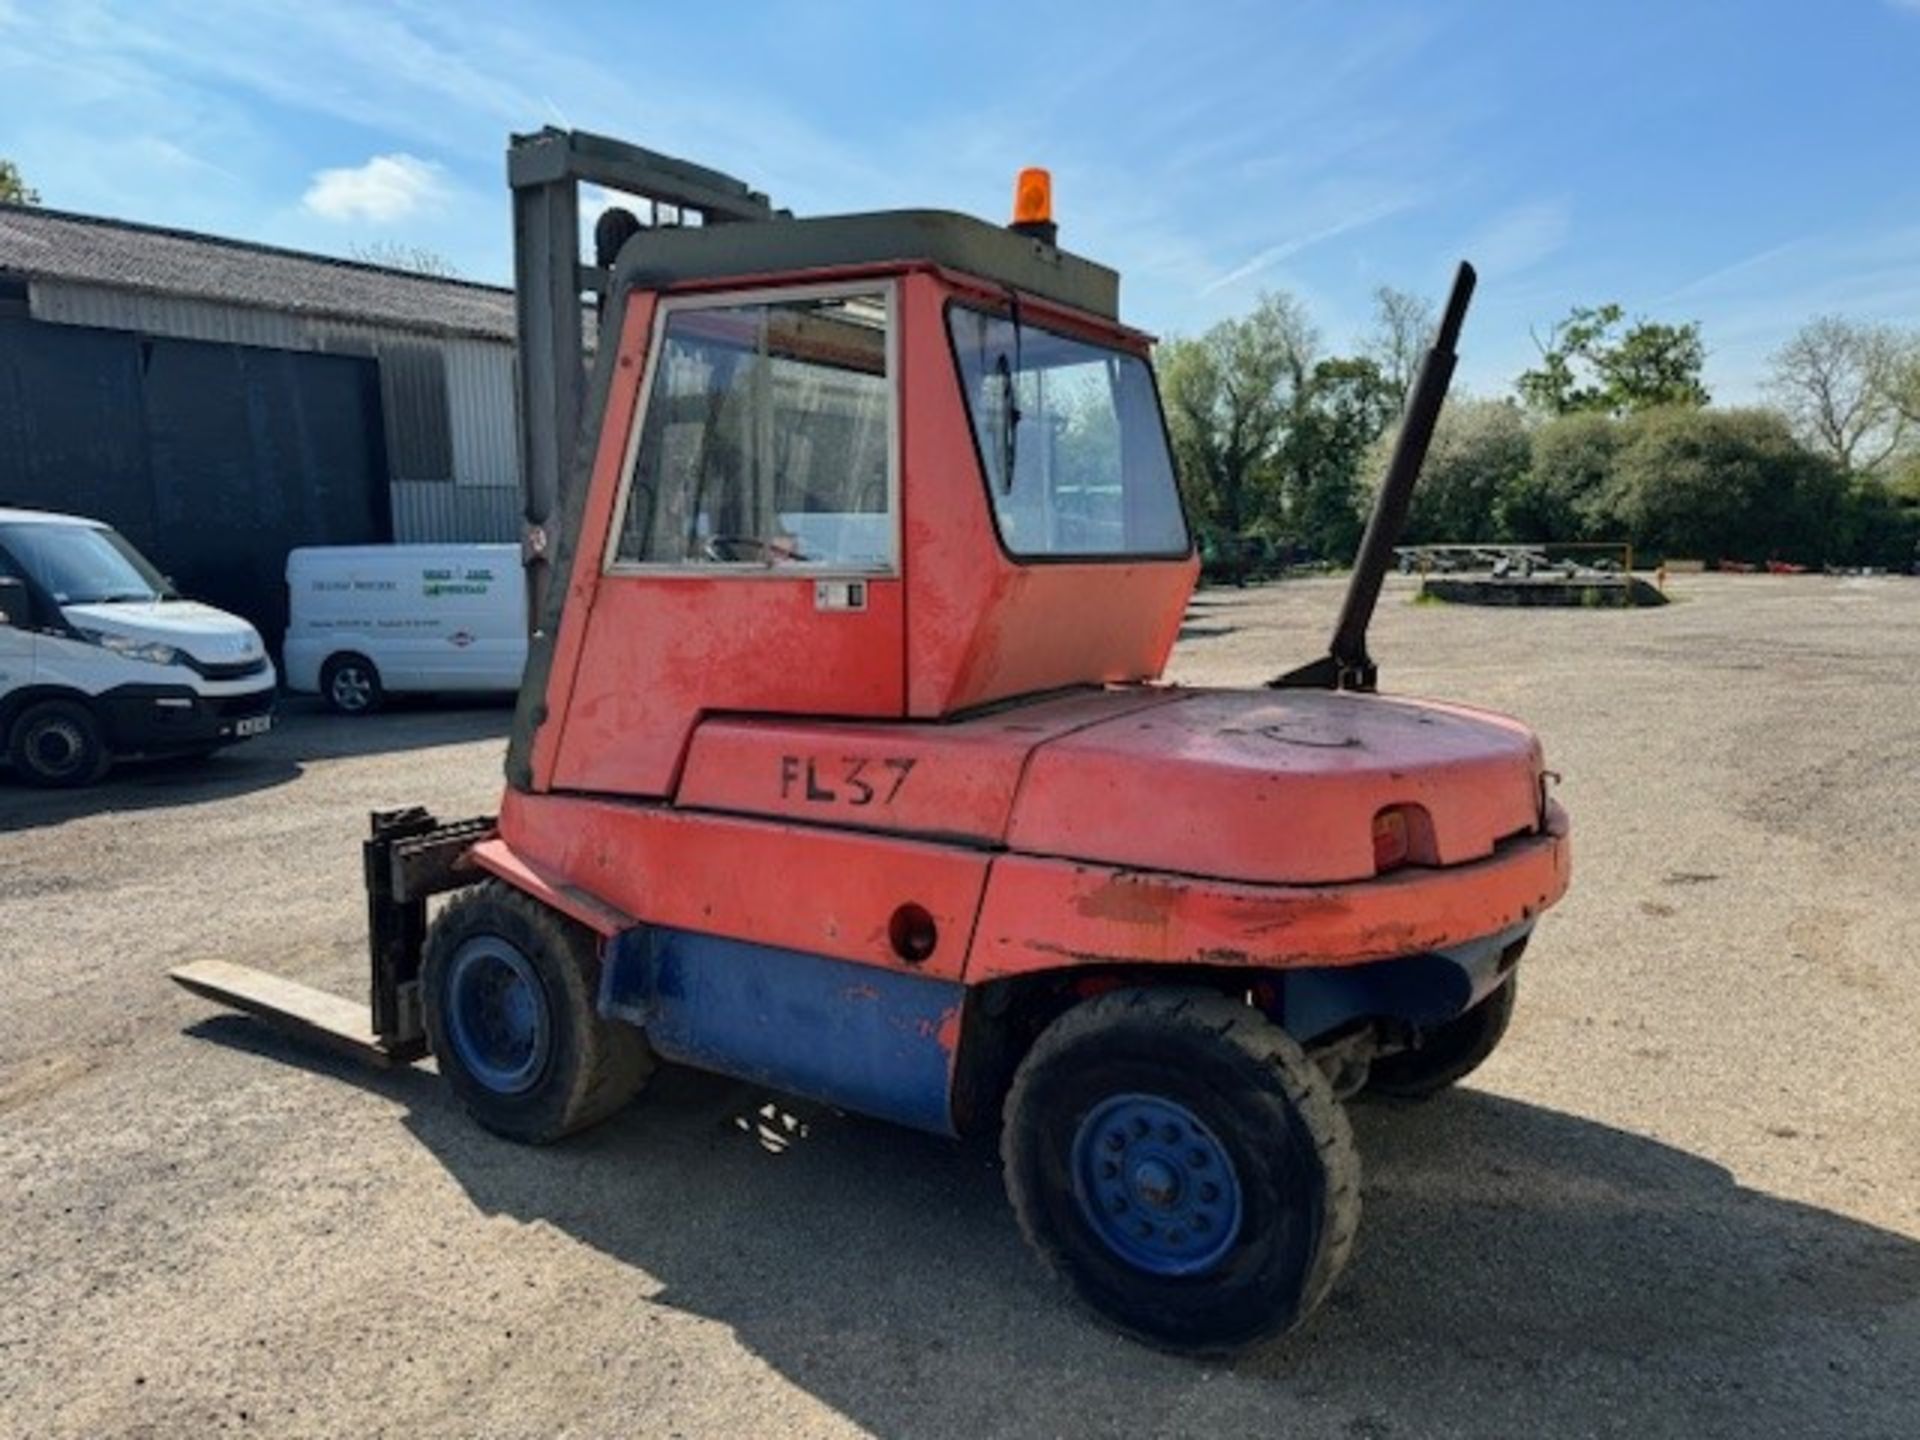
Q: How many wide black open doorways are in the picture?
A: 1